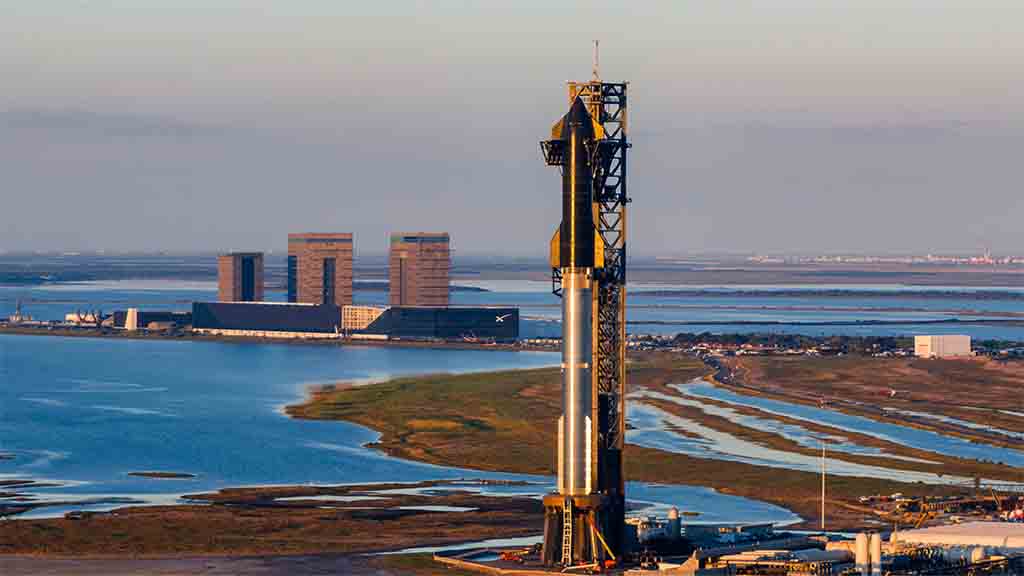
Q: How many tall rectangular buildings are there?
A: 3